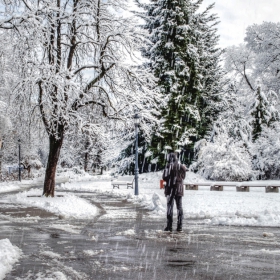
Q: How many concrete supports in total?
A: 4